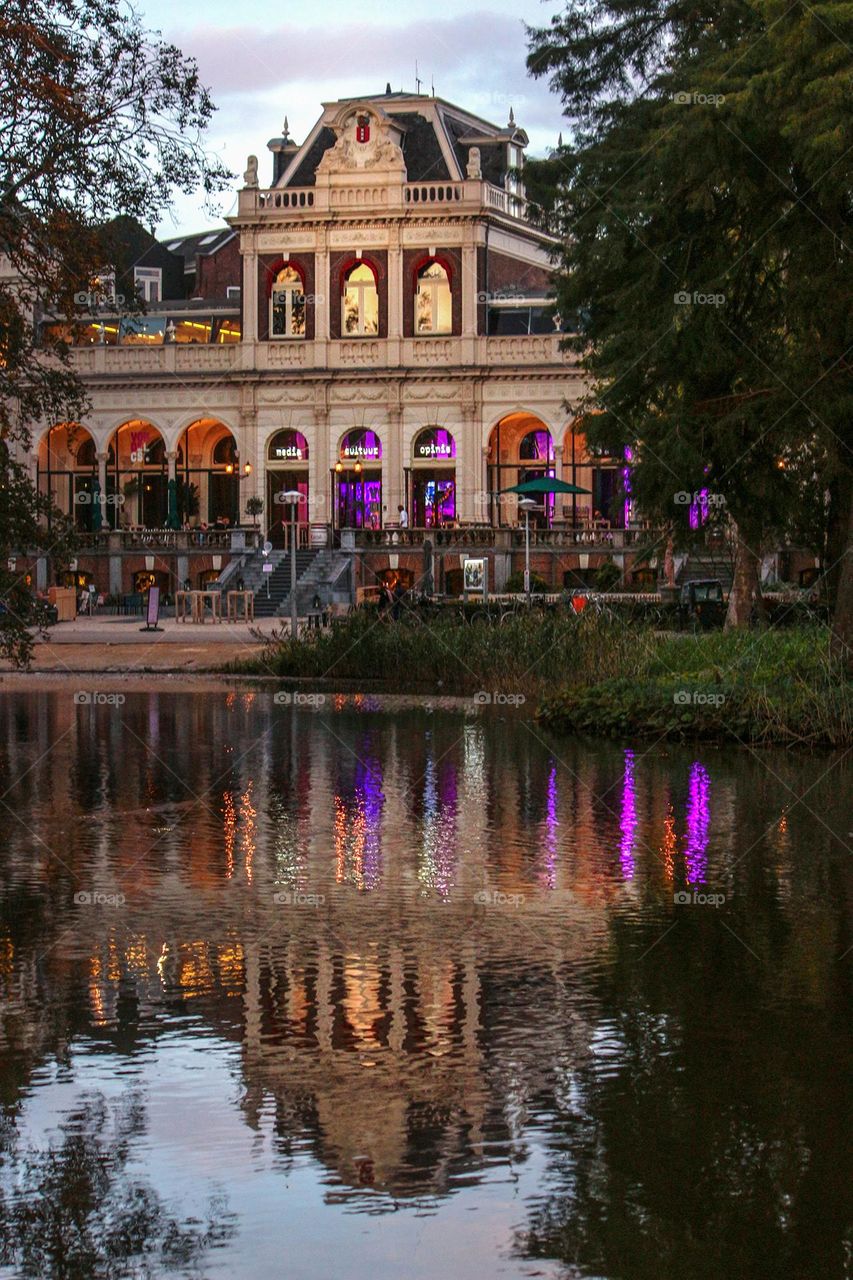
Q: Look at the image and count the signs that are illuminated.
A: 3